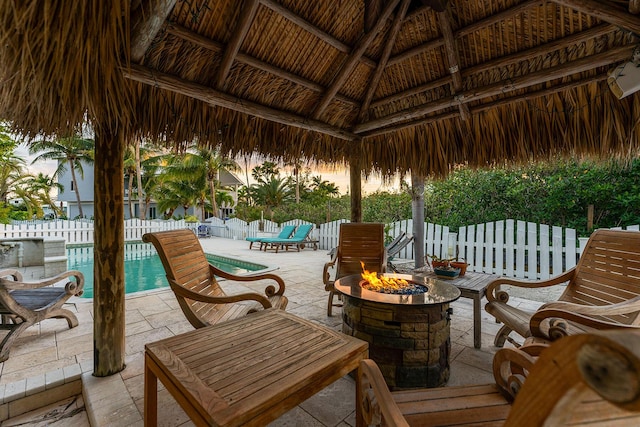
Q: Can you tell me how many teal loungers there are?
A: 2